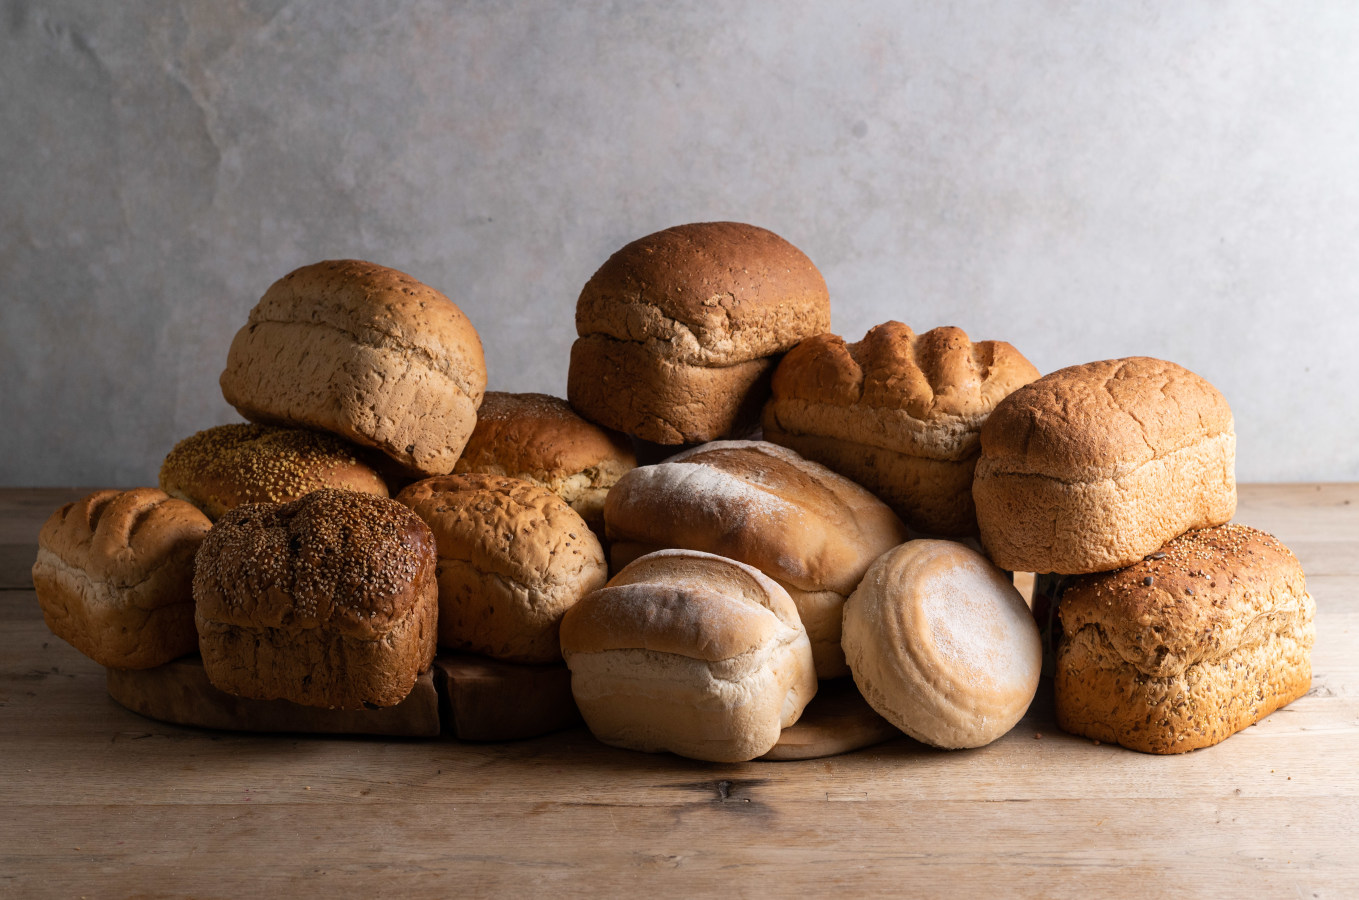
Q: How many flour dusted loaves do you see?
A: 3